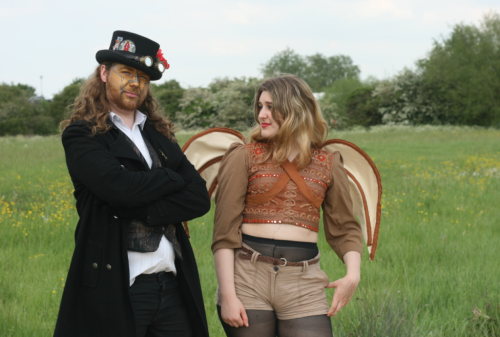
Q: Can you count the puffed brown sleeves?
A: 2